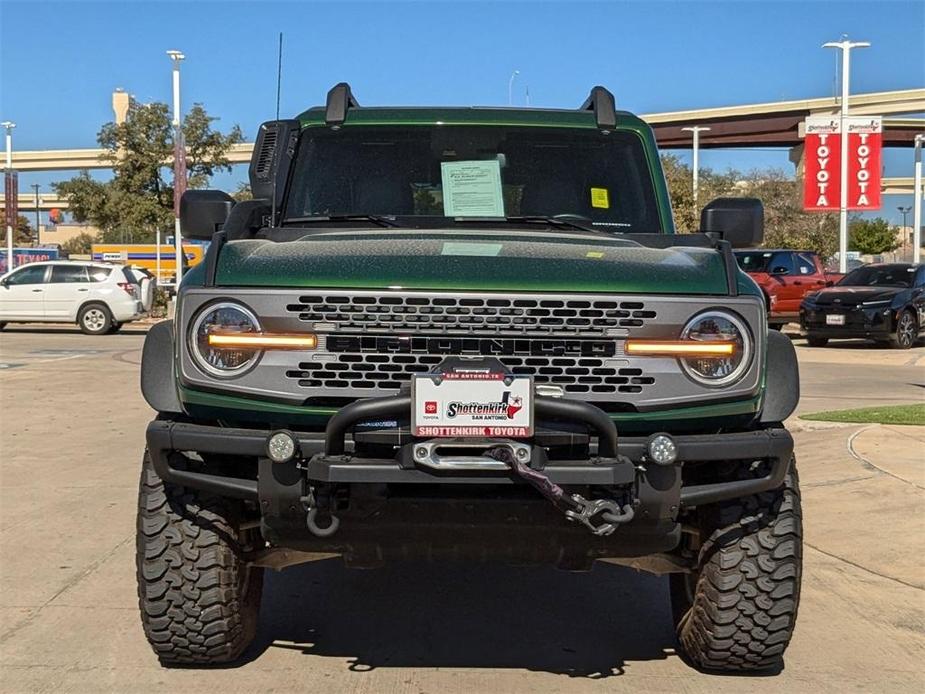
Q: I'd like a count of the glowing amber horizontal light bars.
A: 2